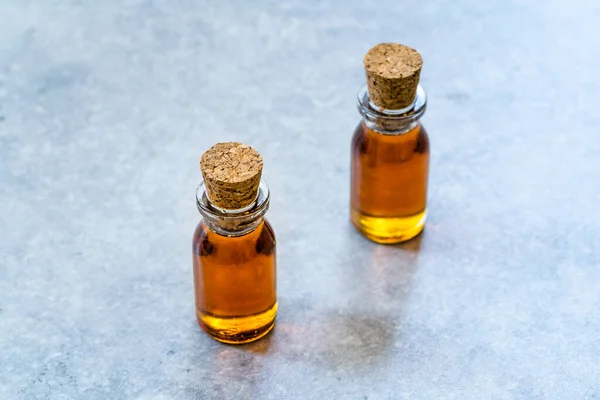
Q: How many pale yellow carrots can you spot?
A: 0